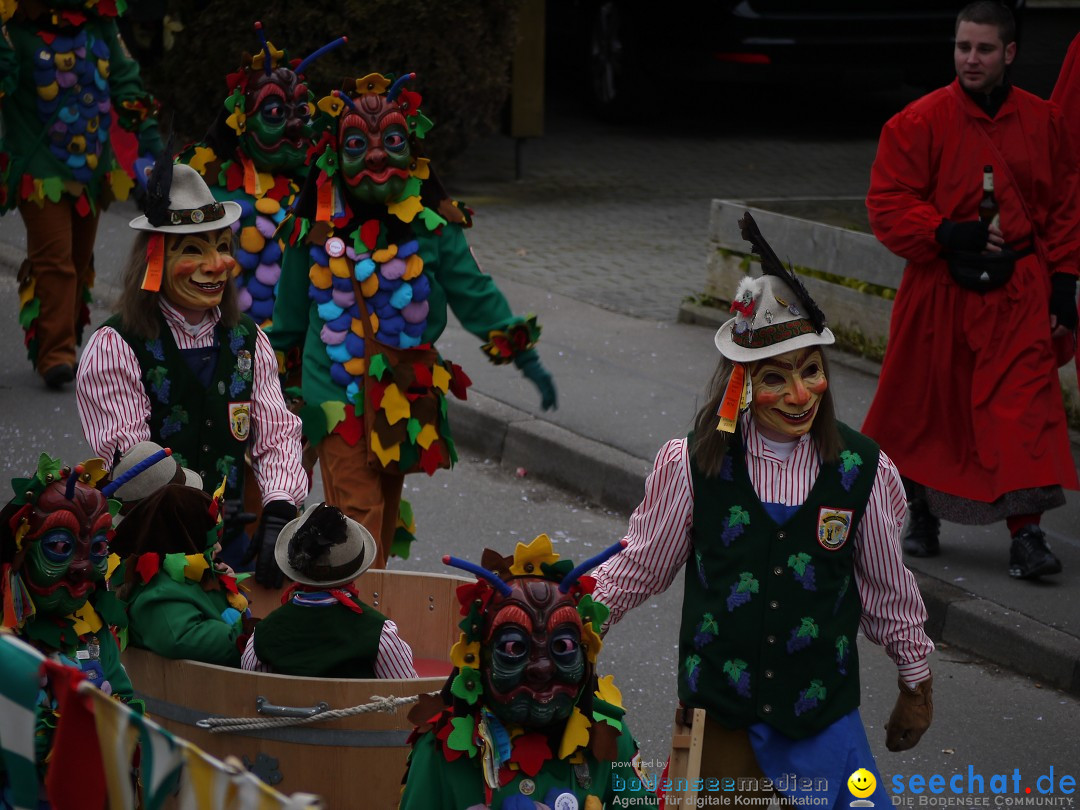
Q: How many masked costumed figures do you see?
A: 6